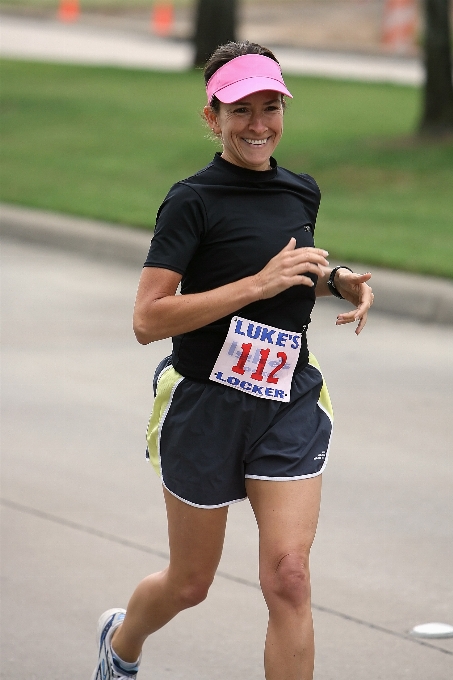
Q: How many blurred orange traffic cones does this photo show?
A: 3